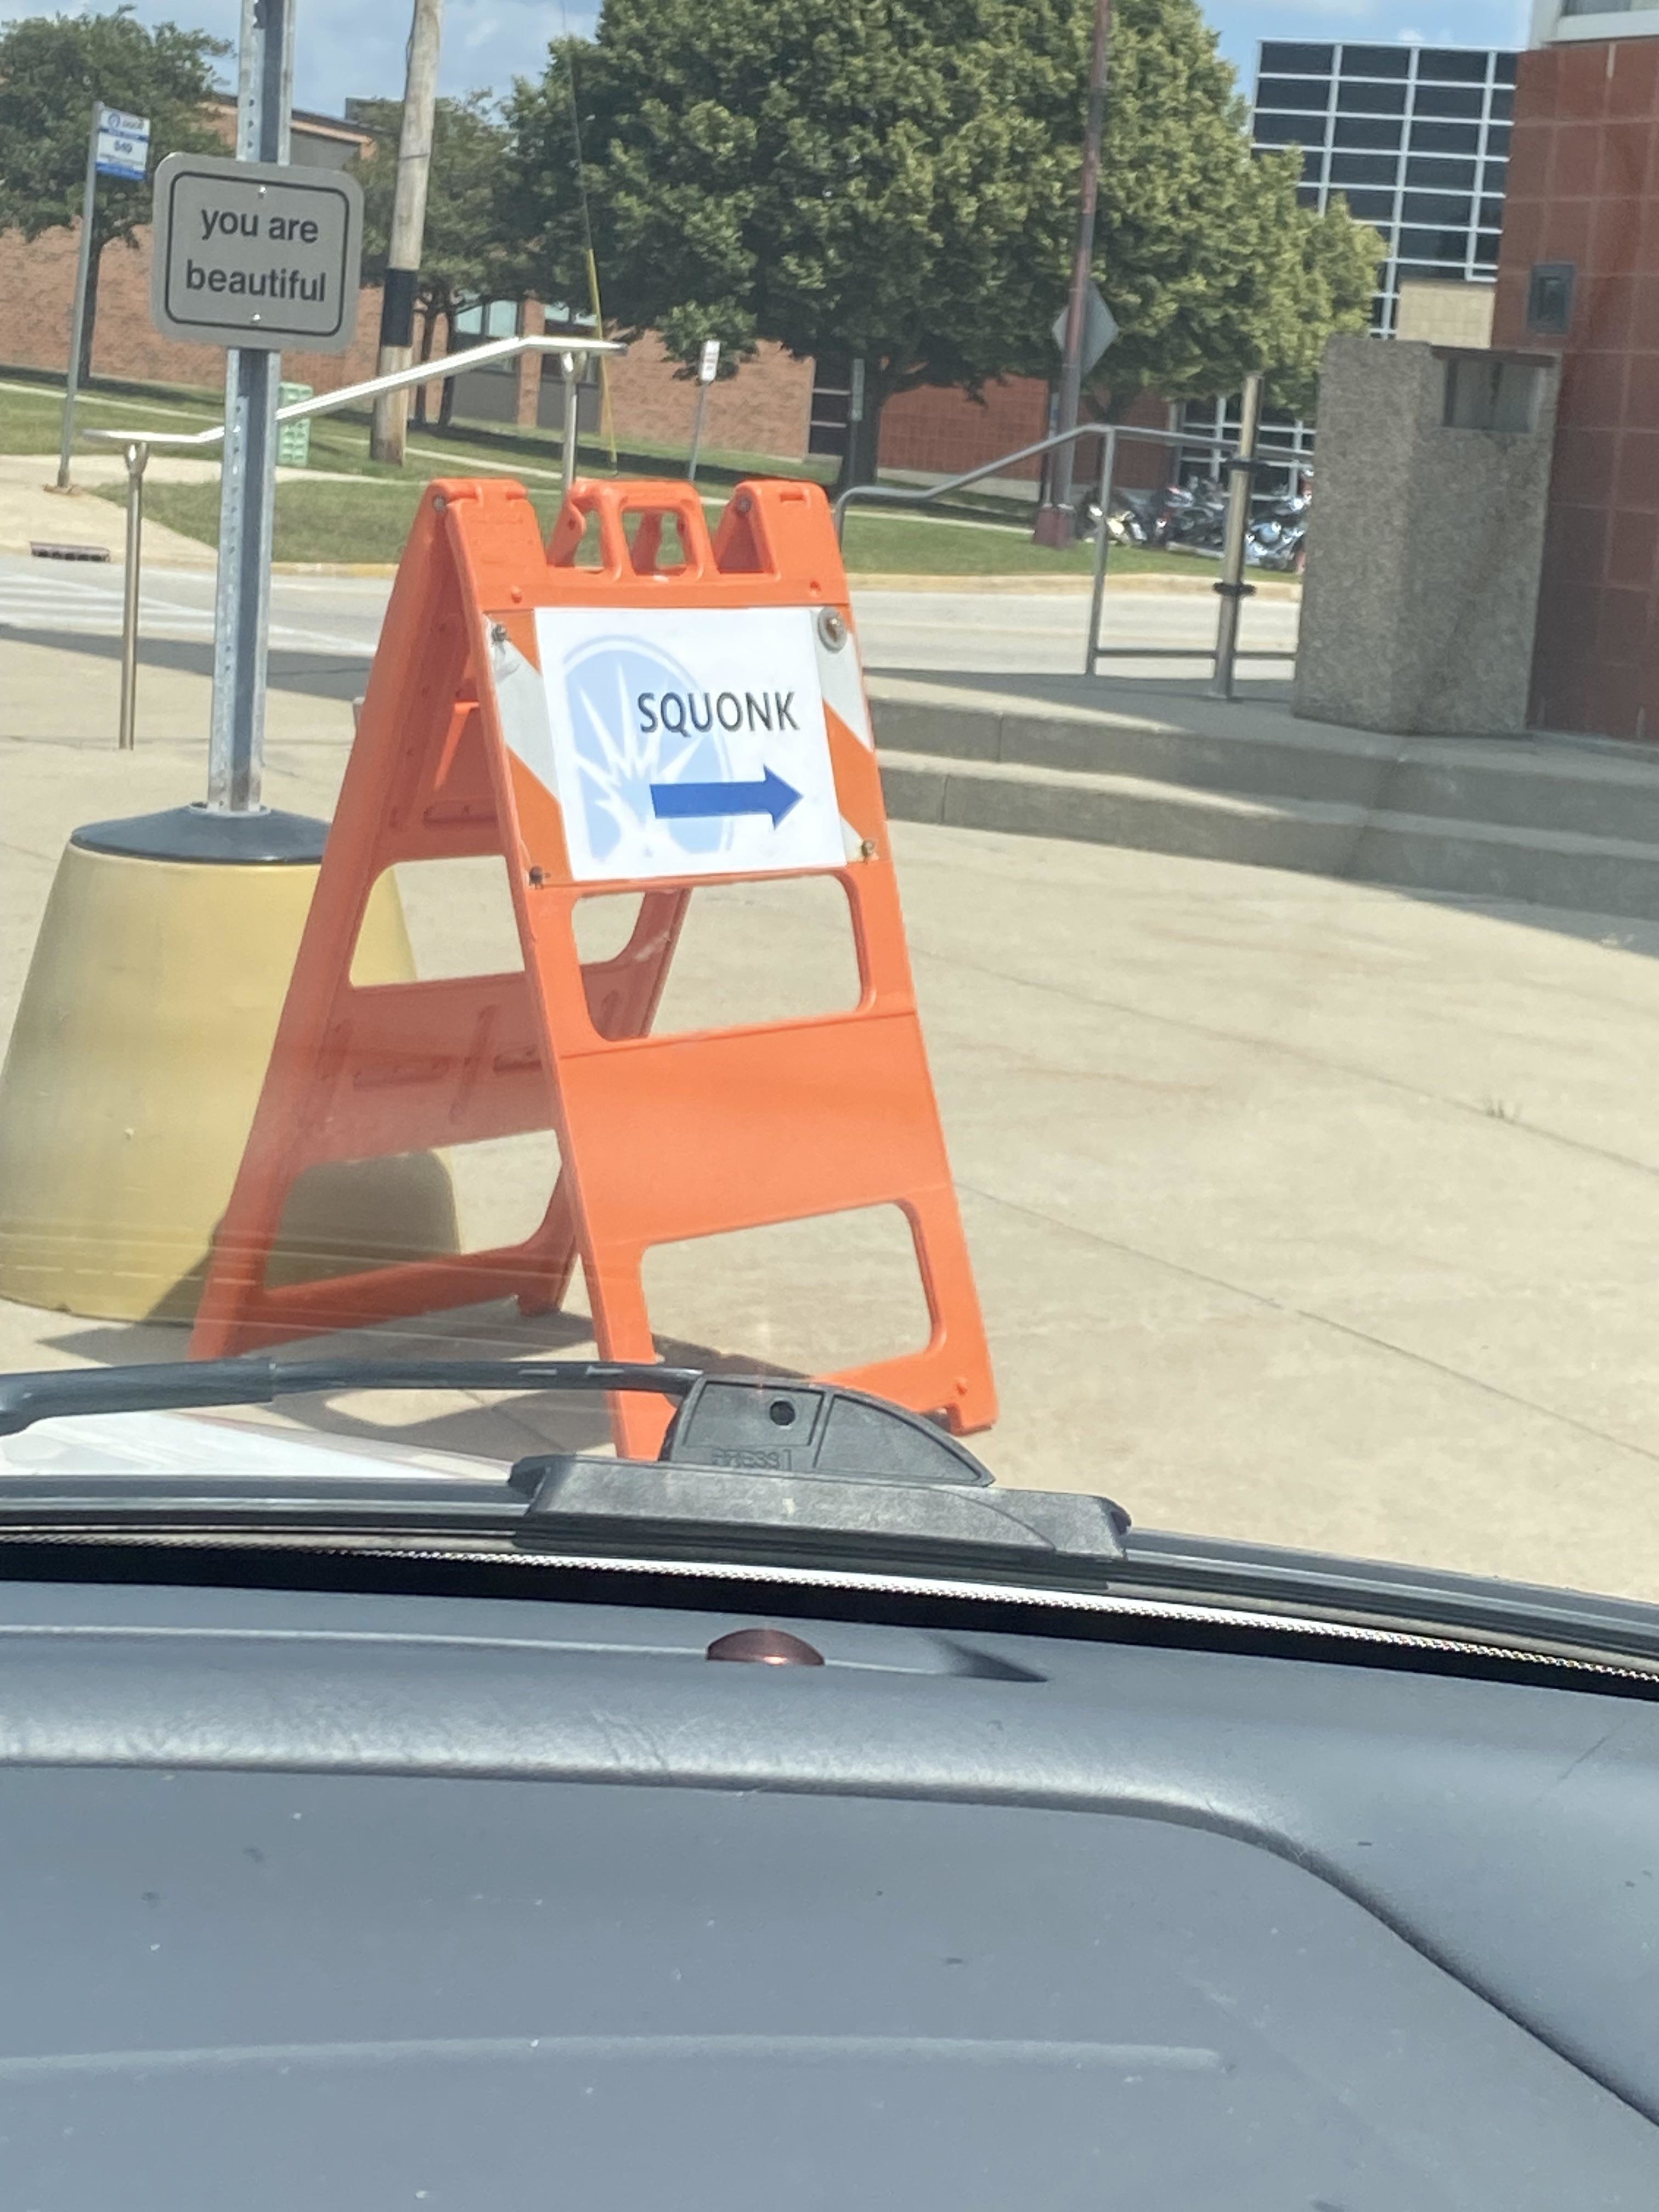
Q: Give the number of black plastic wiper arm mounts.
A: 1